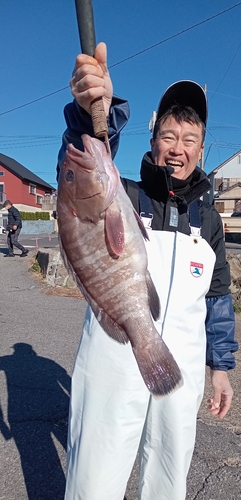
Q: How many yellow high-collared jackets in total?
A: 0